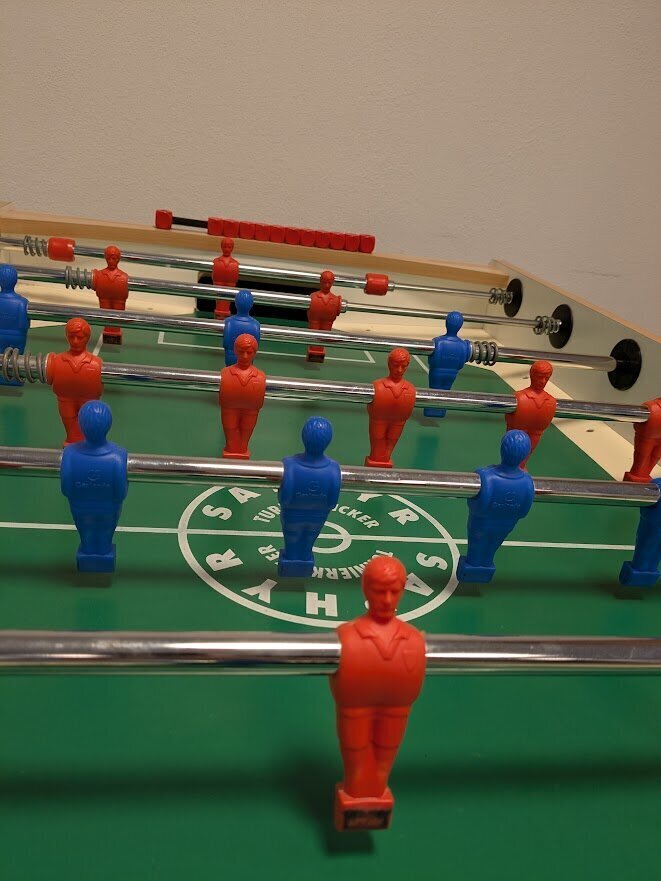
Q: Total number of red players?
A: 9